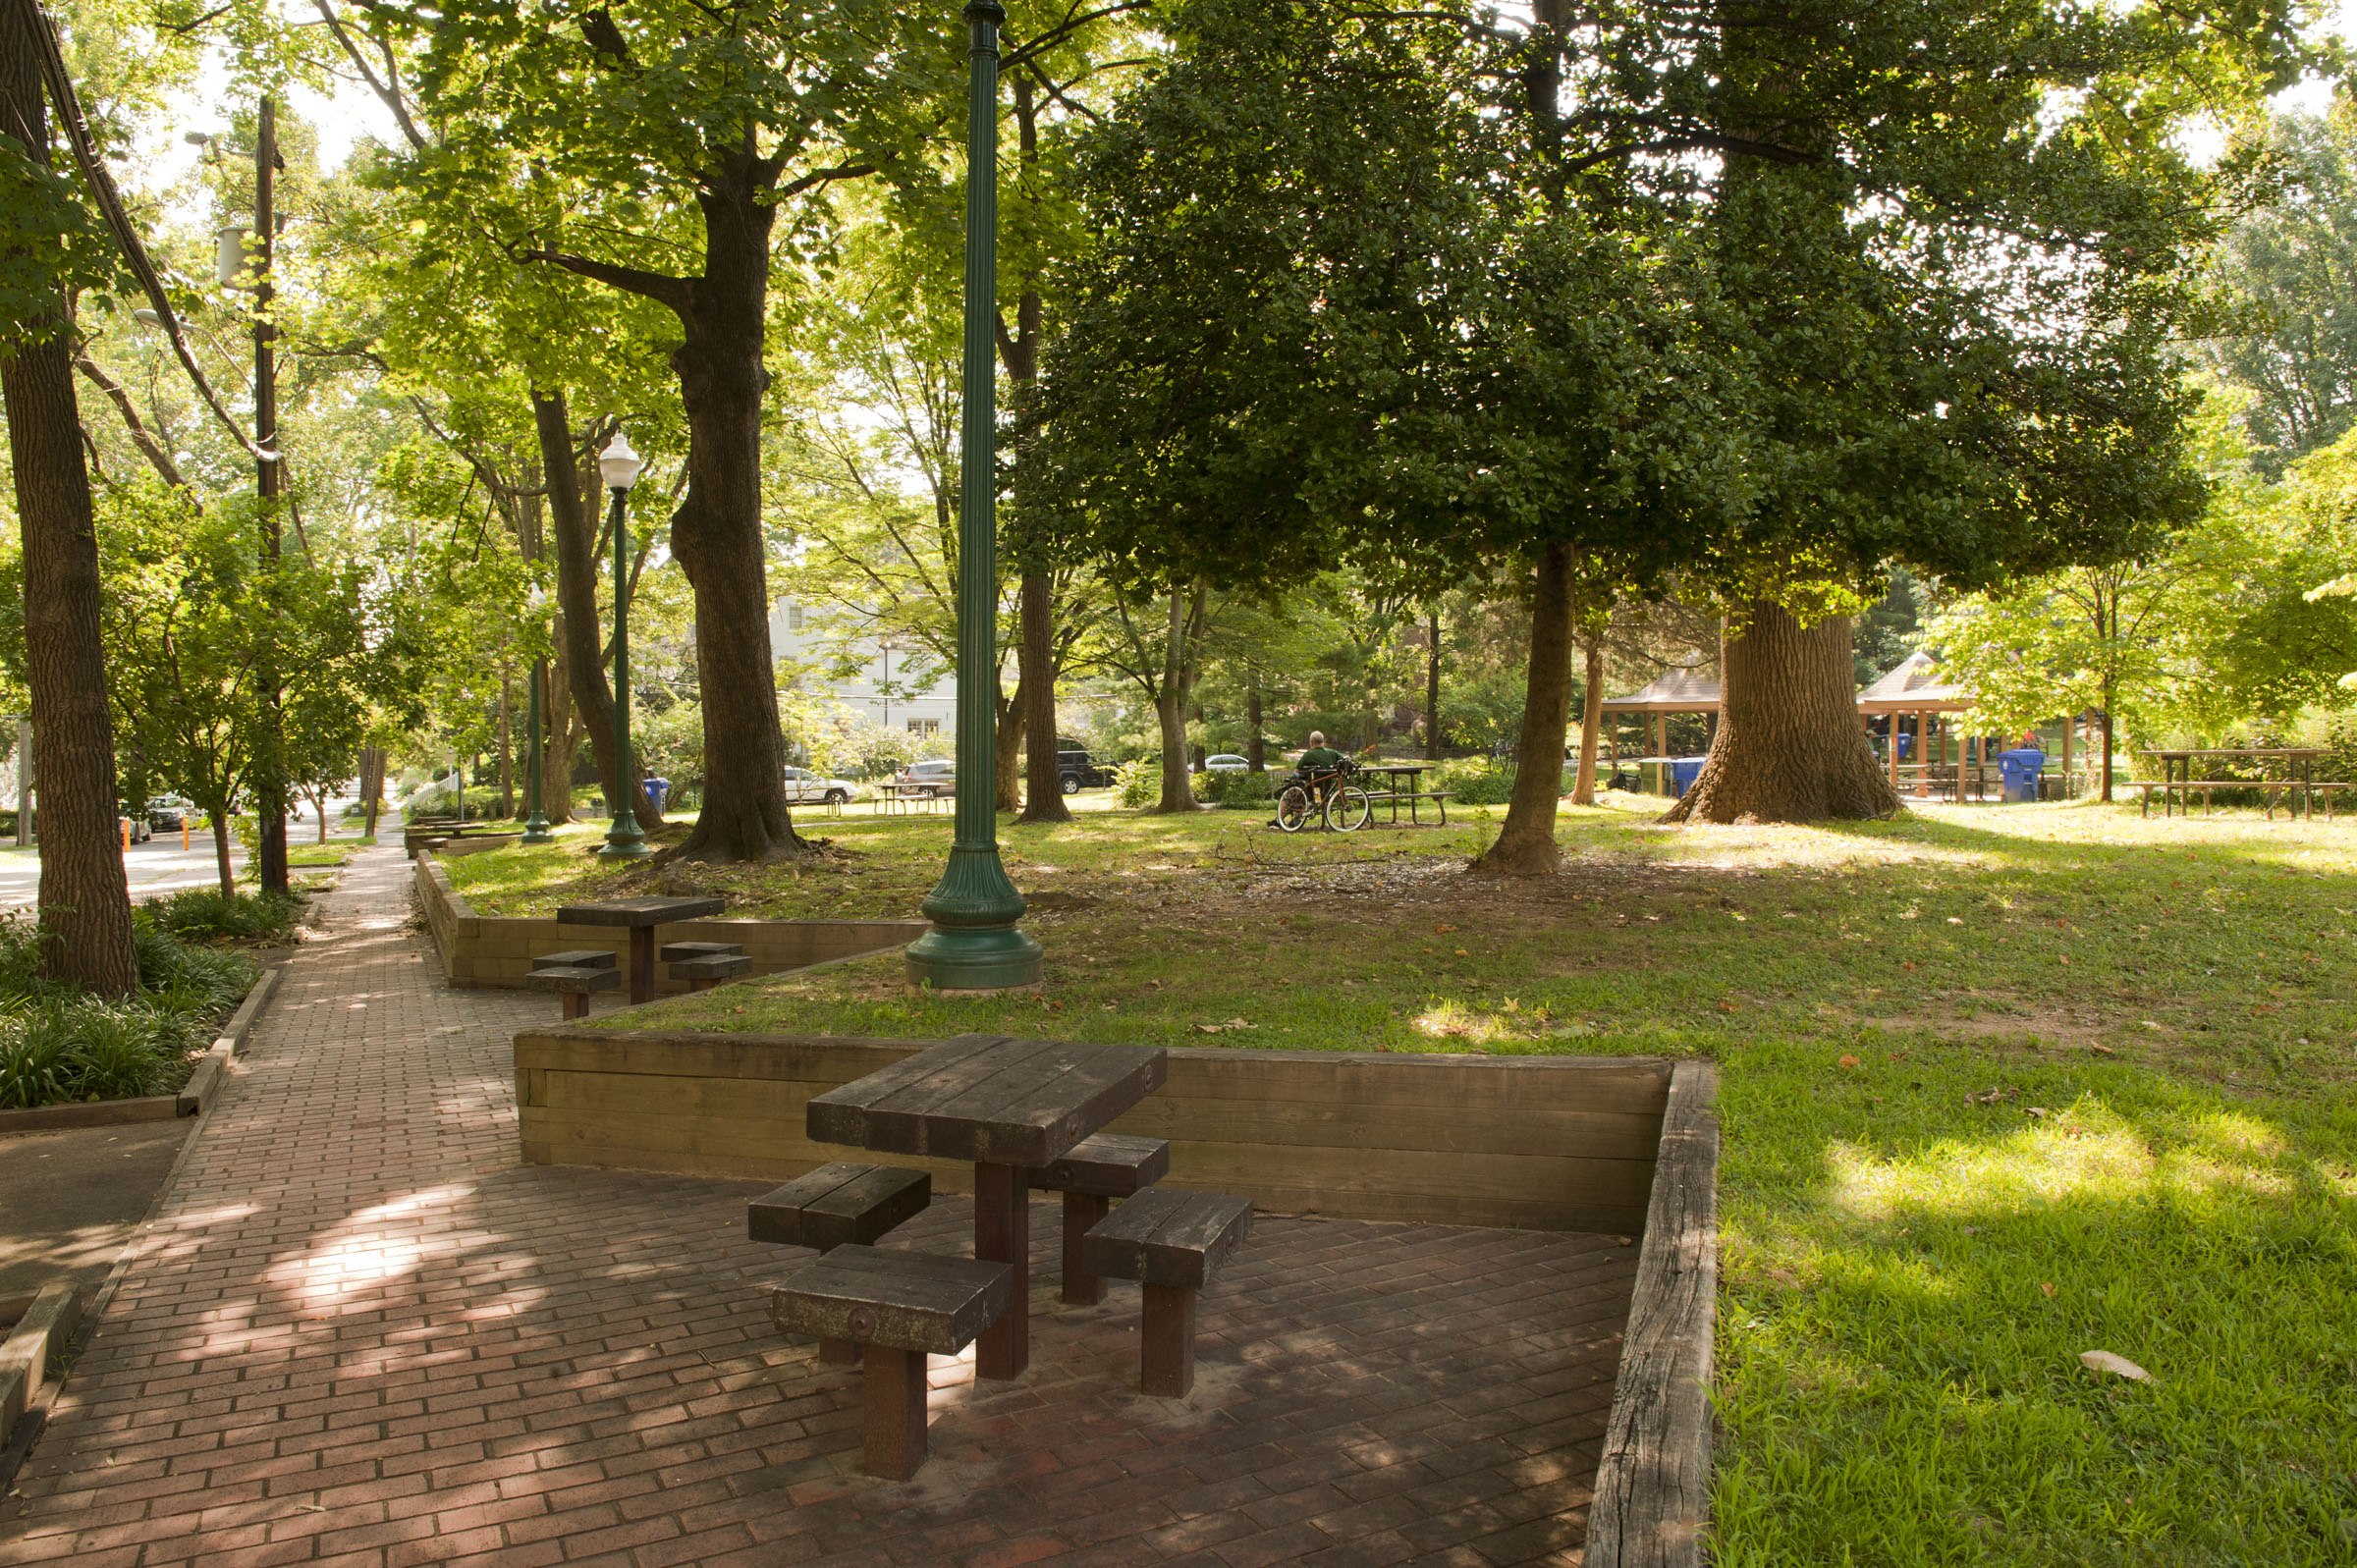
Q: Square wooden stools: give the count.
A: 8